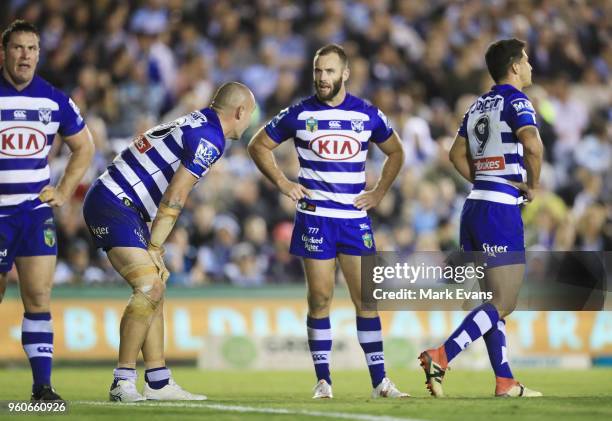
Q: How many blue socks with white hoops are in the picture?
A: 7